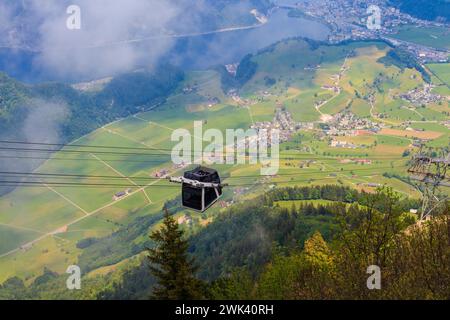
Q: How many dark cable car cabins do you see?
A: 1